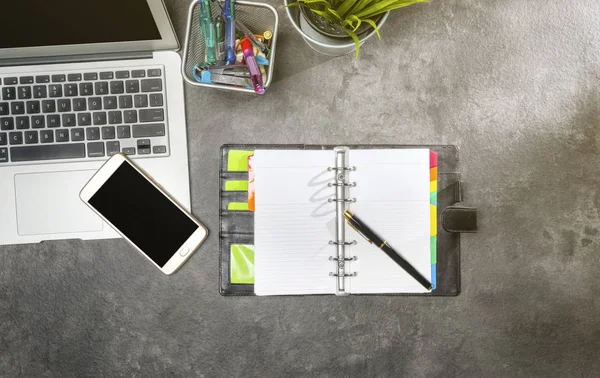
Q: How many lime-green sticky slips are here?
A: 4